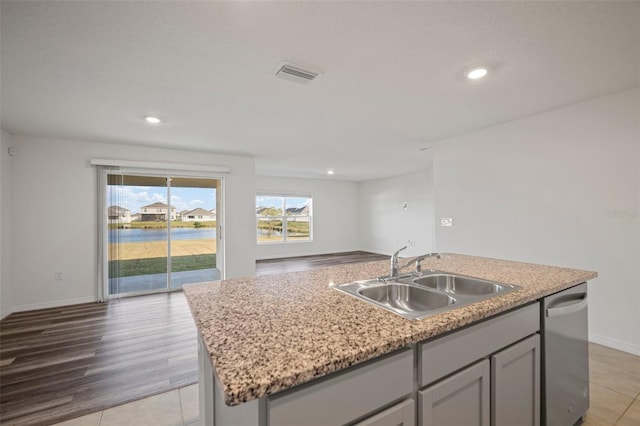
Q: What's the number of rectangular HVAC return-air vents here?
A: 1